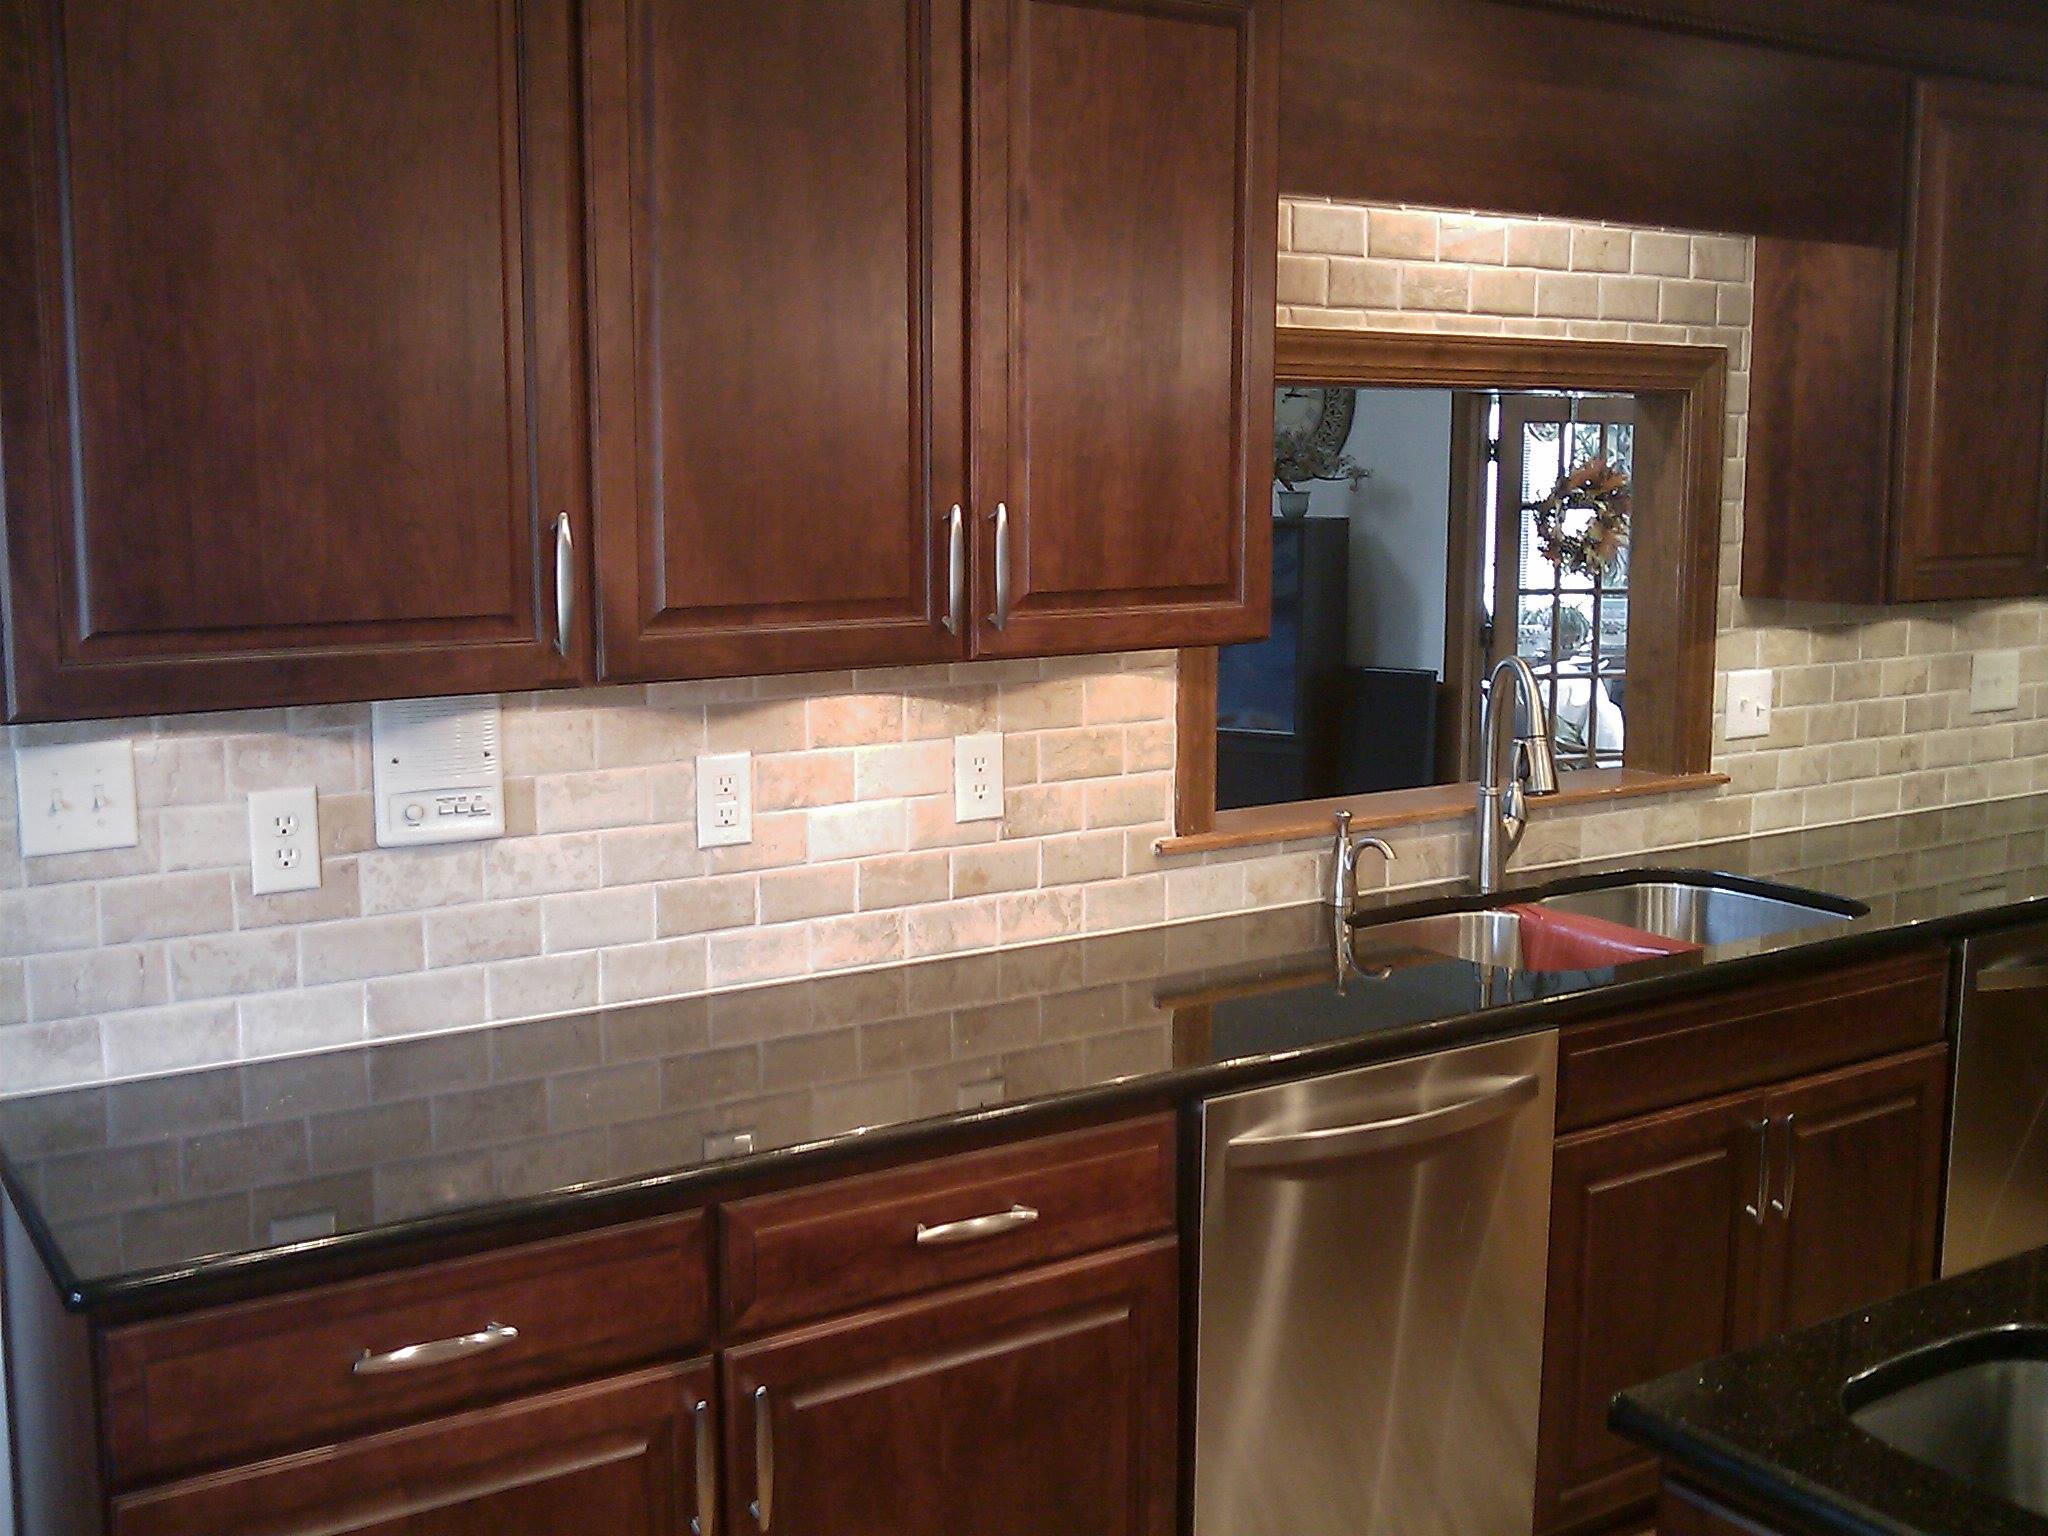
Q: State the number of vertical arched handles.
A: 7